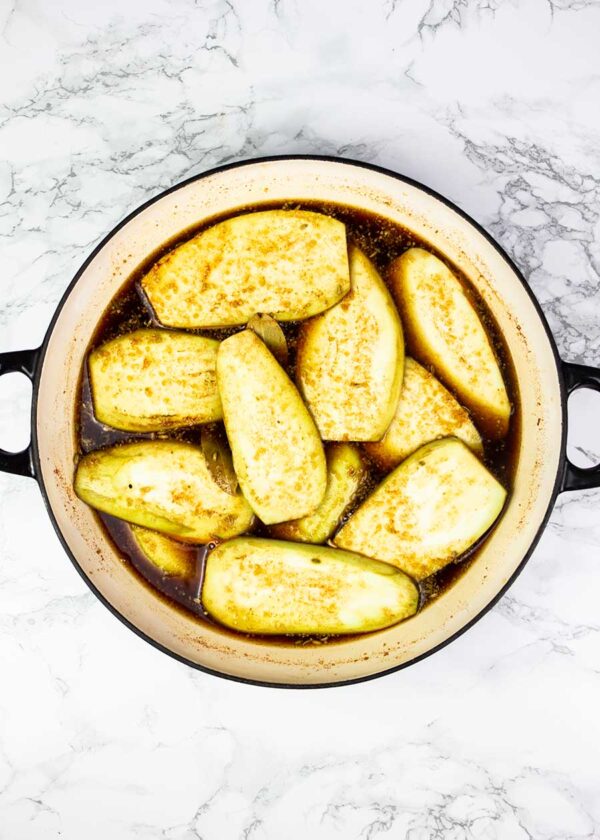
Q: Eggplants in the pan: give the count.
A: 11